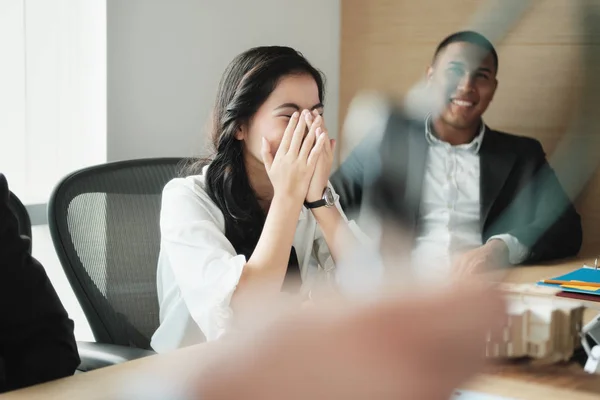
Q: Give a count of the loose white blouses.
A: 1